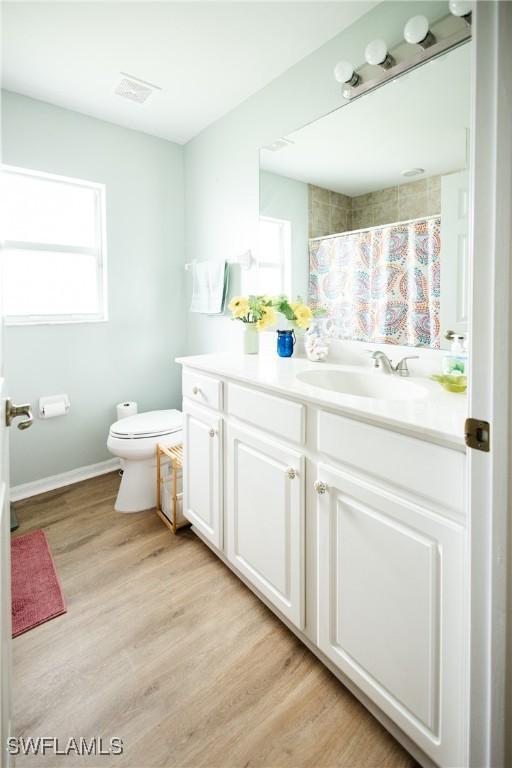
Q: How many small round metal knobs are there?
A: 4